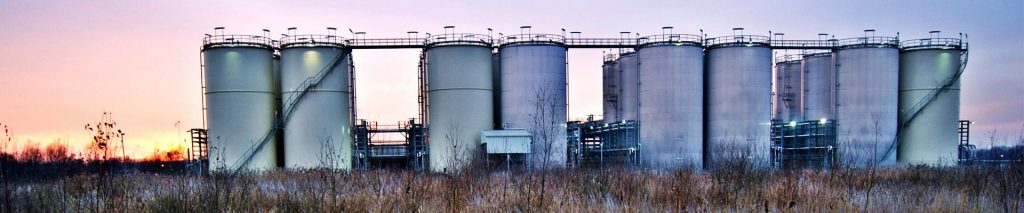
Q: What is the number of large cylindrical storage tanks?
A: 12